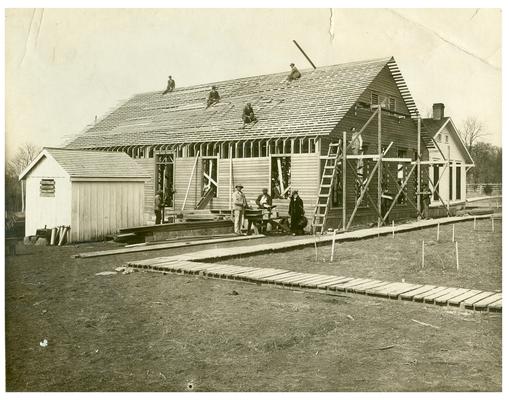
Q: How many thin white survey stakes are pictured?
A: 10